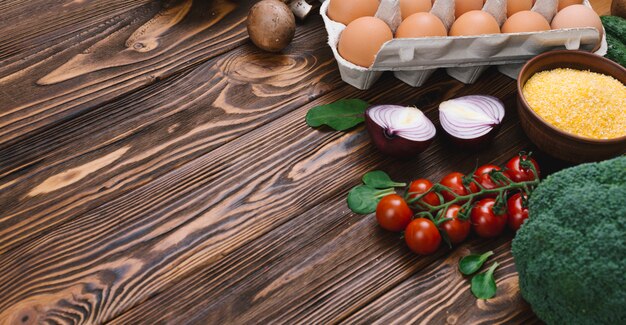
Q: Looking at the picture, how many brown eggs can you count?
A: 10